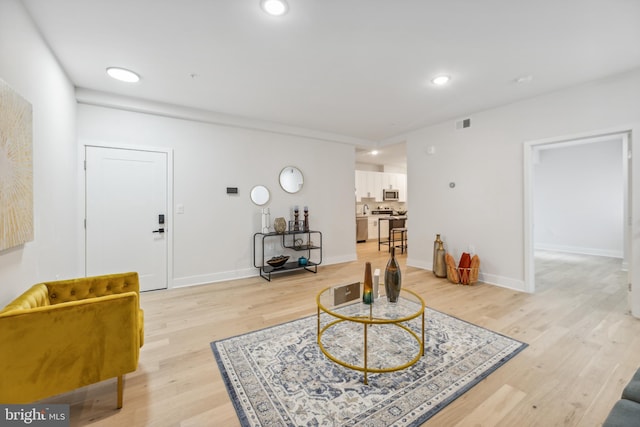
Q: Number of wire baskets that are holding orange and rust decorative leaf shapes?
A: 1